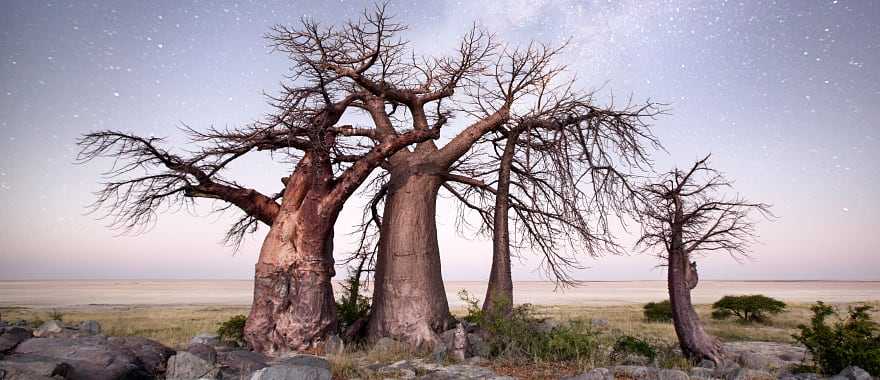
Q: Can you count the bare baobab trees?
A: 4